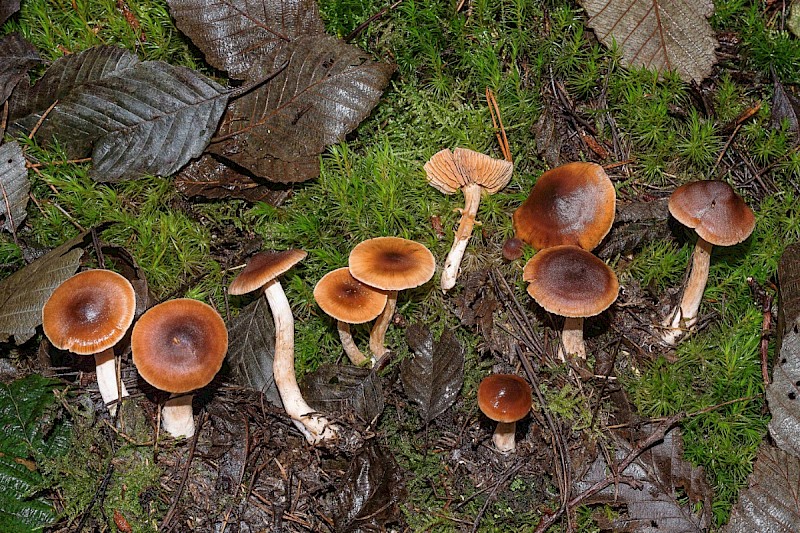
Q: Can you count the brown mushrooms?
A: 11